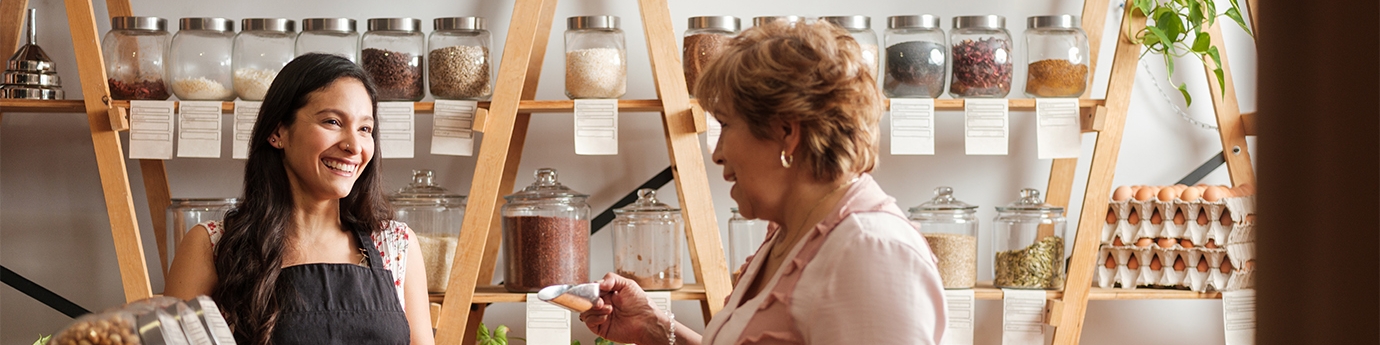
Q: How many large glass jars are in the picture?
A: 7